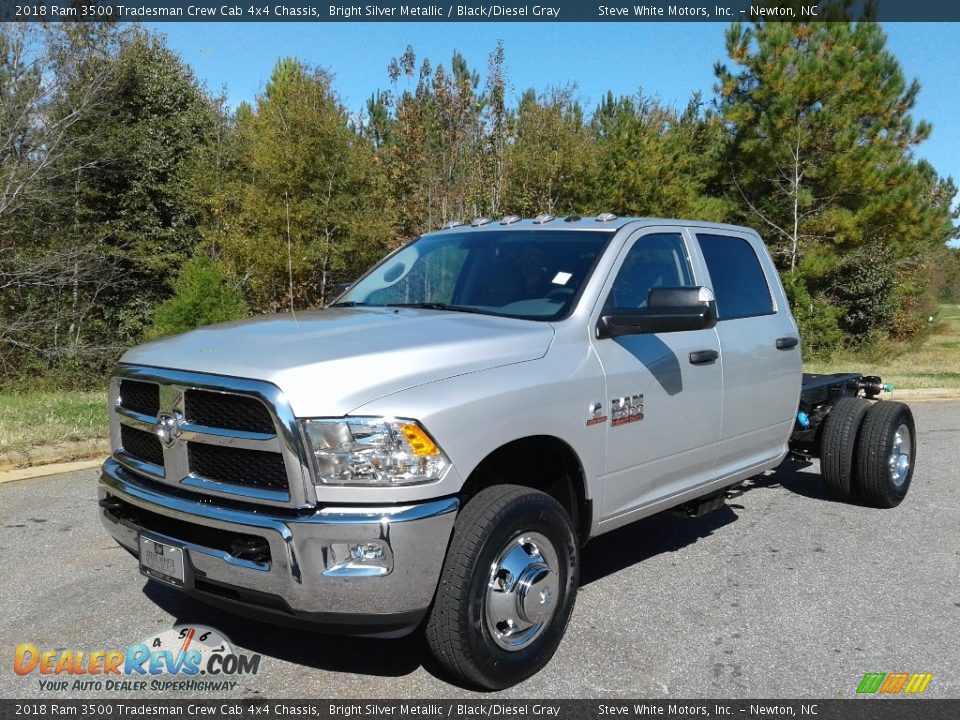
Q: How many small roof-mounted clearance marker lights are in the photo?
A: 5